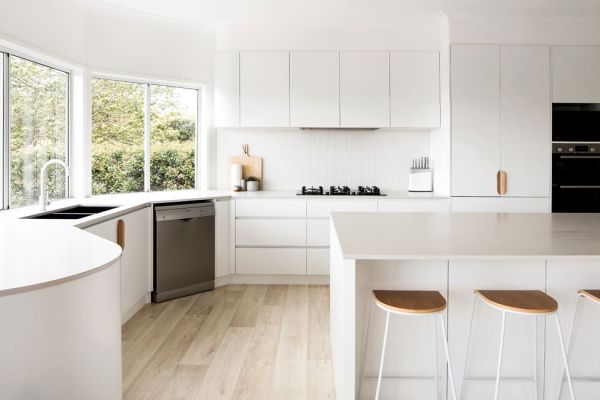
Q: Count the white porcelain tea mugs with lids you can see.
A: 0